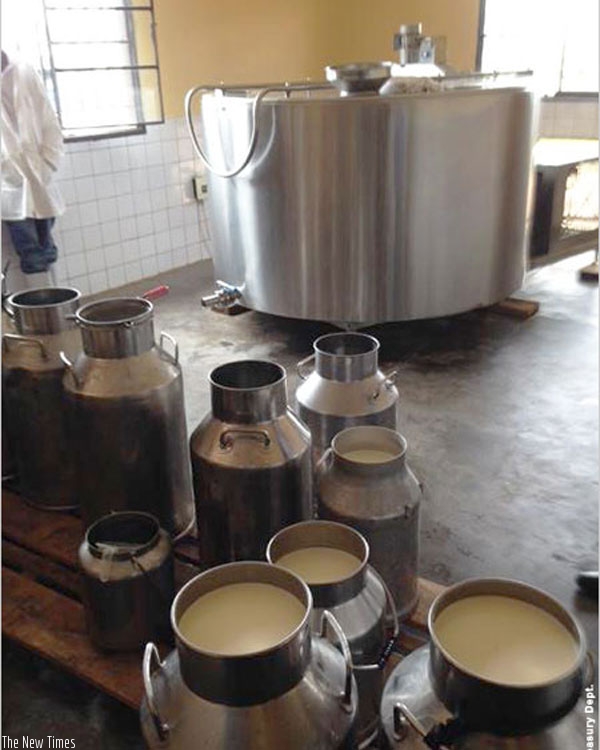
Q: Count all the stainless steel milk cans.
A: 9